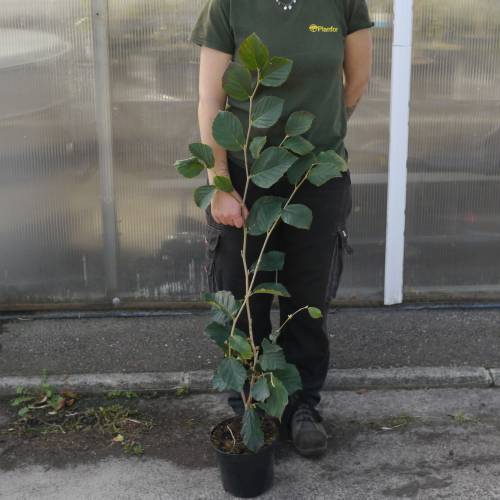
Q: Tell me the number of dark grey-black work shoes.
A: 1